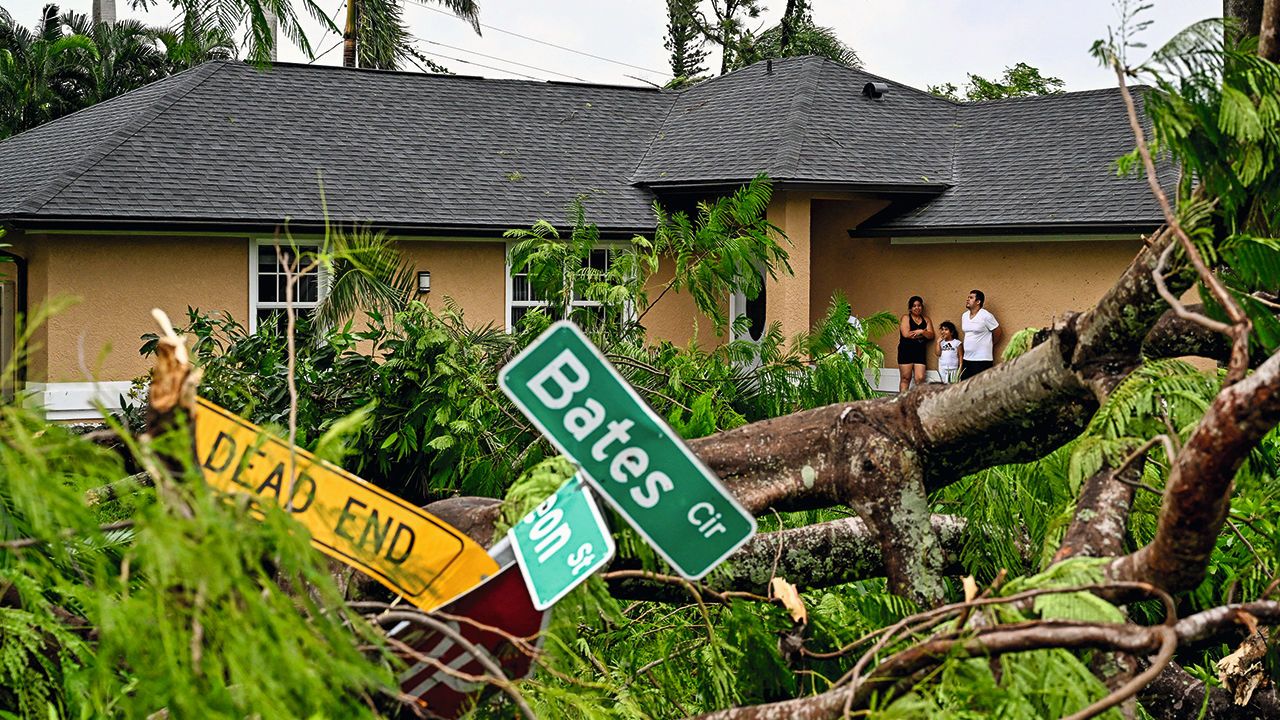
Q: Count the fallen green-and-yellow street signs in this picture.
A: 3